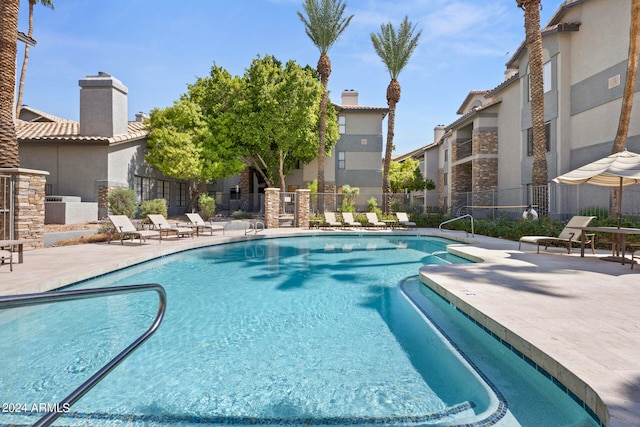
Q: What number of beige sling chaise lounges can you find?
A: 8